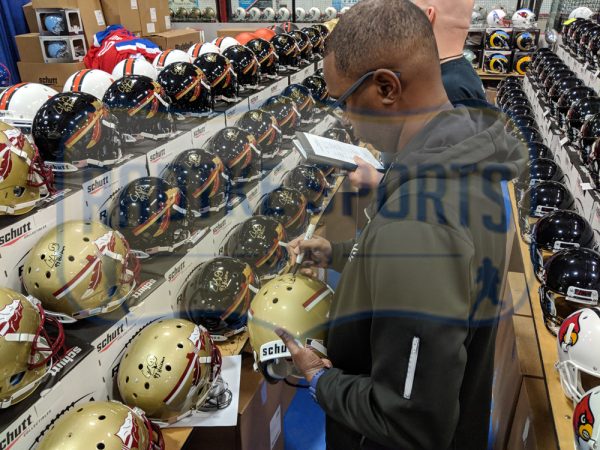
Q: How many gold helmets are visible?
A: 6